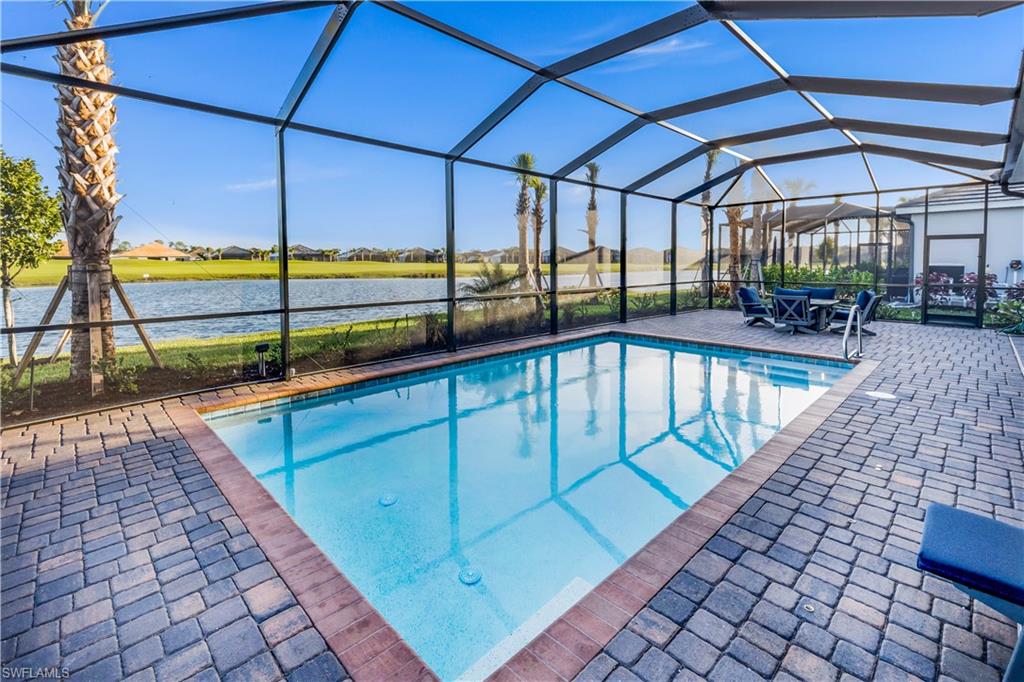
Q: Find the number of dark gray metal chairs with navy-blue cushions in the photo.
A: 4